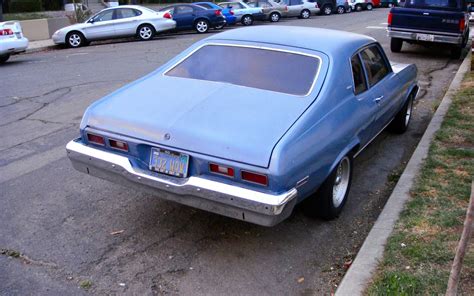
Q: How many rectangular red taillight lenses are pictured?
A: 4